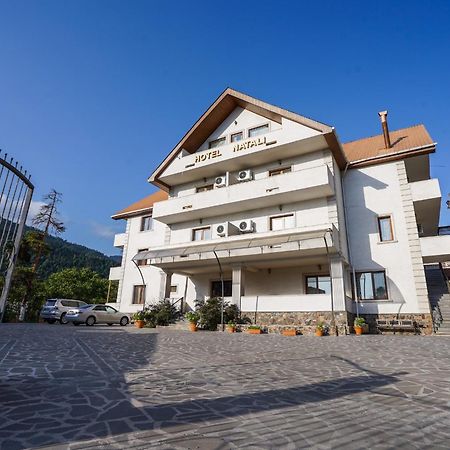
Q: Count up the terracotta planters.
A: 7